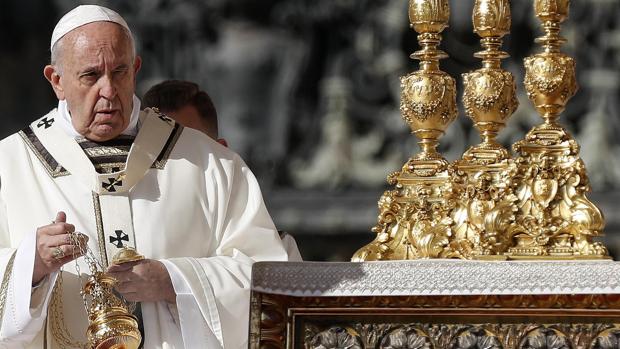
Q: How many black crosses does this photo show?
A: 4